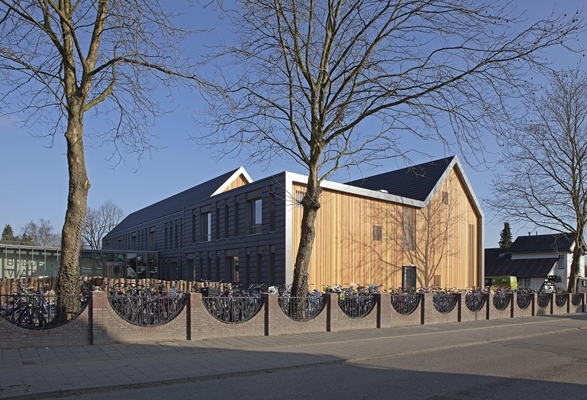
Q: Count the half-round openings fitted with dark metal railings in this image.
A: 13